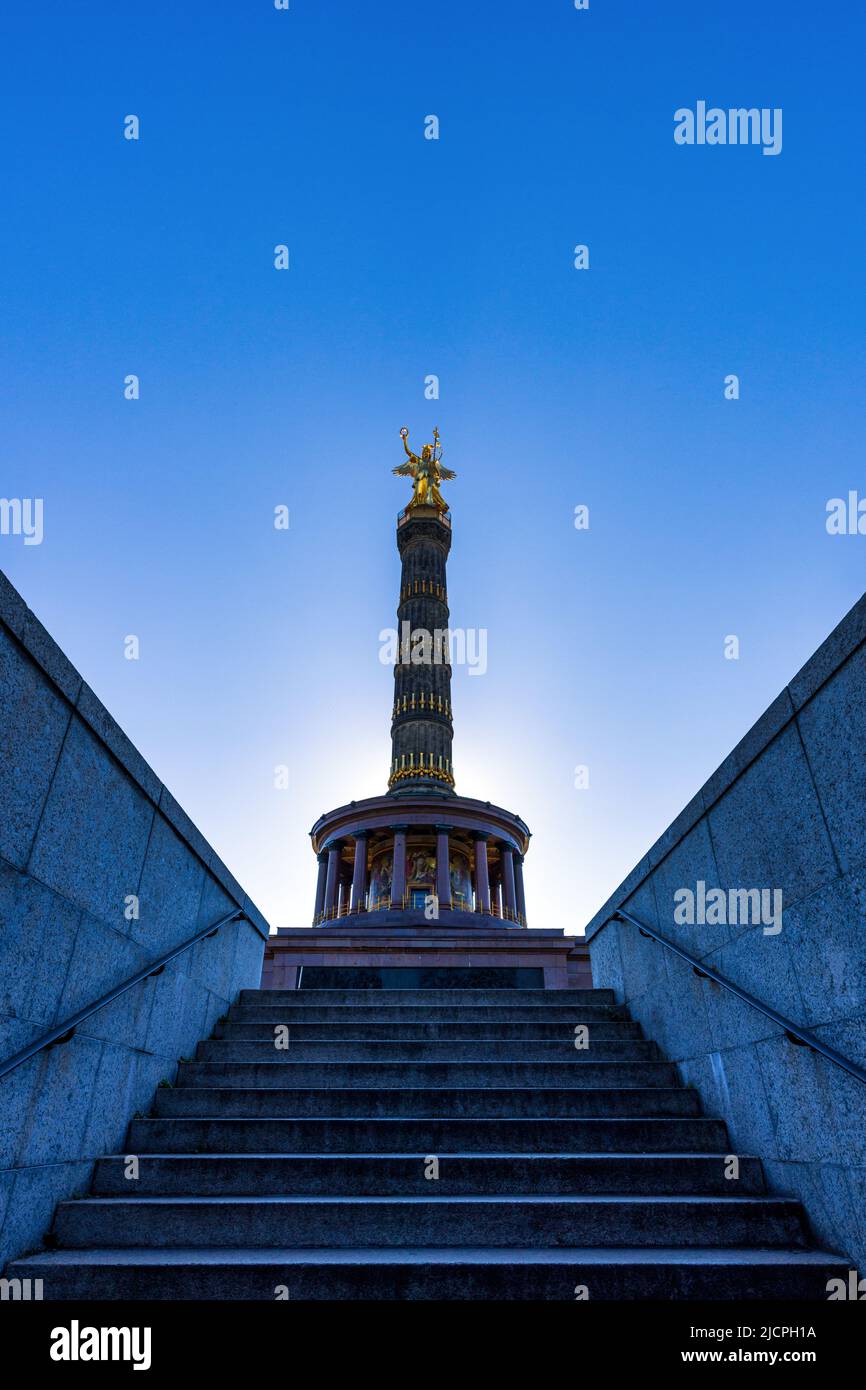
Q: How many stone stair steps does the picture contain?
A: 10